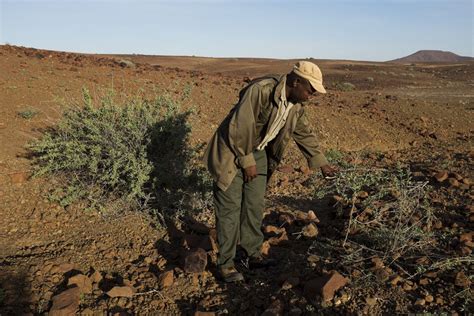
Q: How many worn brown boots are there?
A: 2